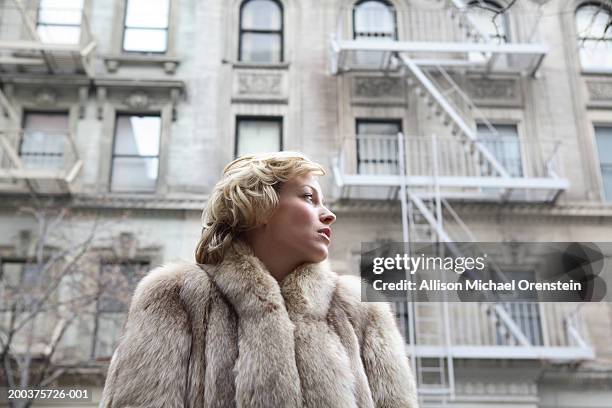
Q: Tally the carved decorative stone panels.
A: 4